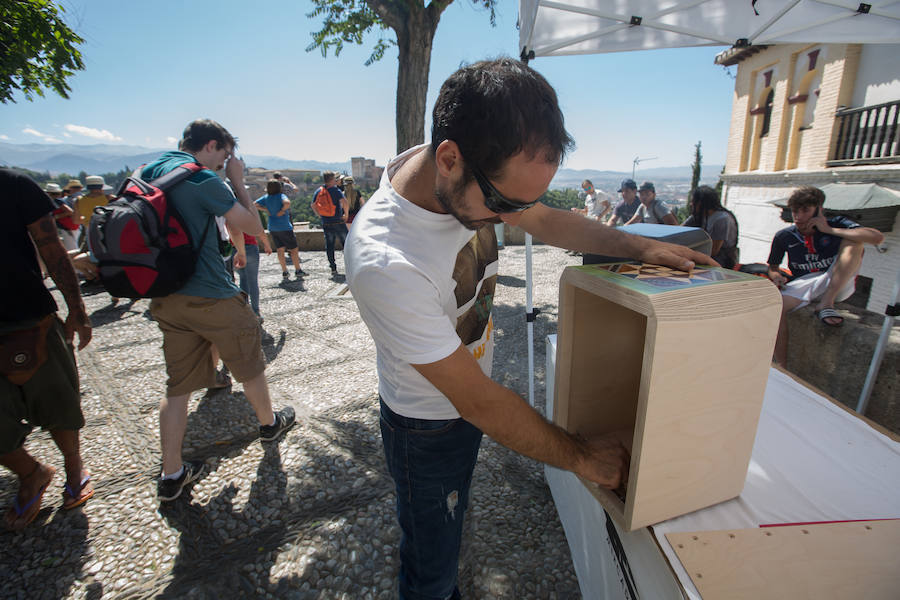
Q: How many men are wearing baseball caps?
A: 2